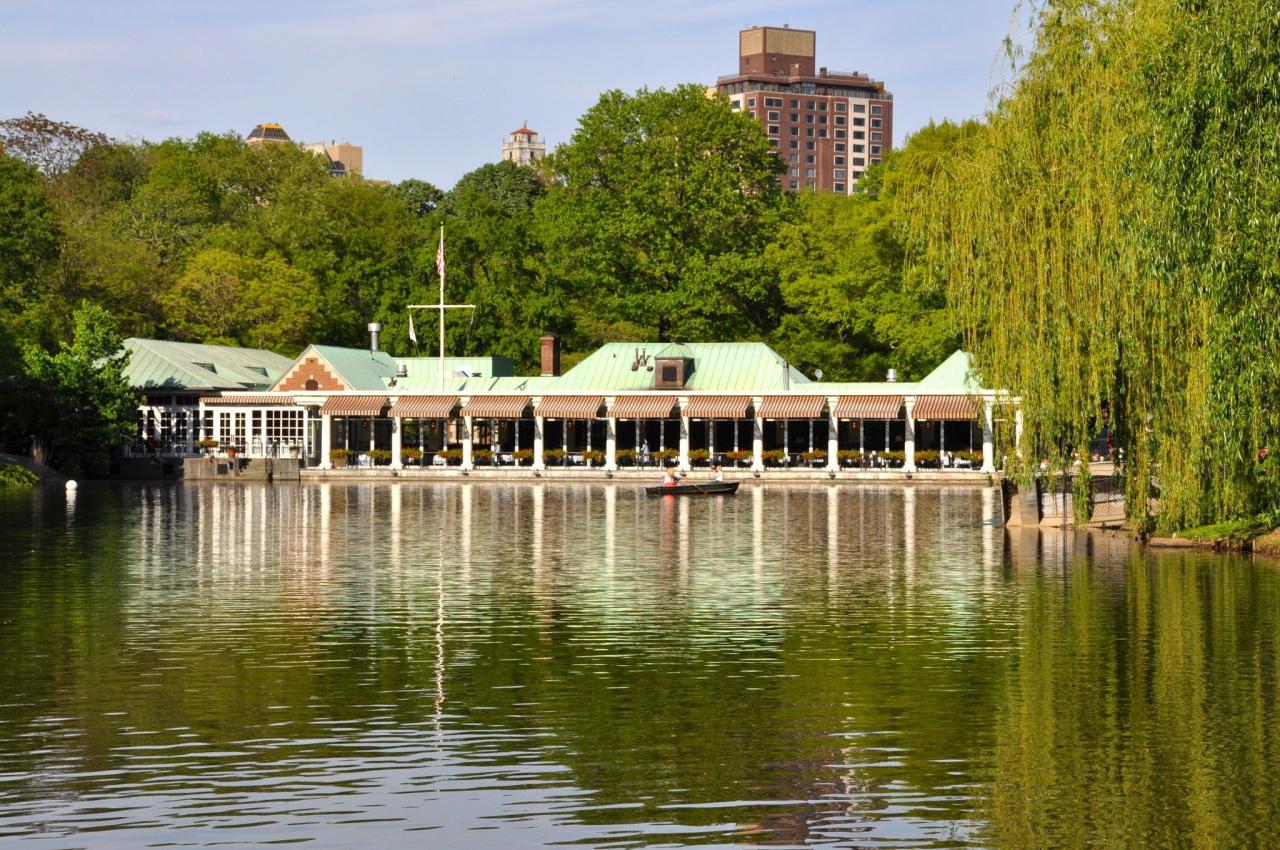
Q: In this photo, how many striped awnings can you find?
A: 10